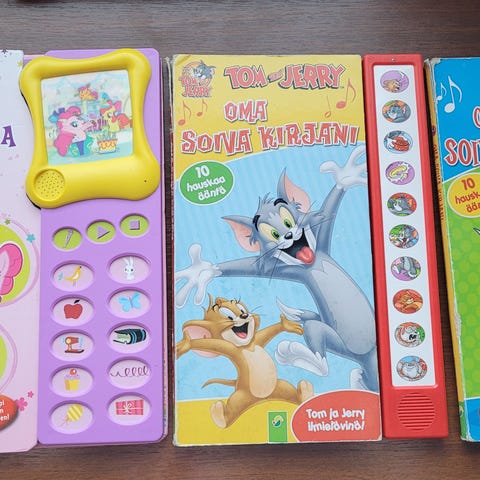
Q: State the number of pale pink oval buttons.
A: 10